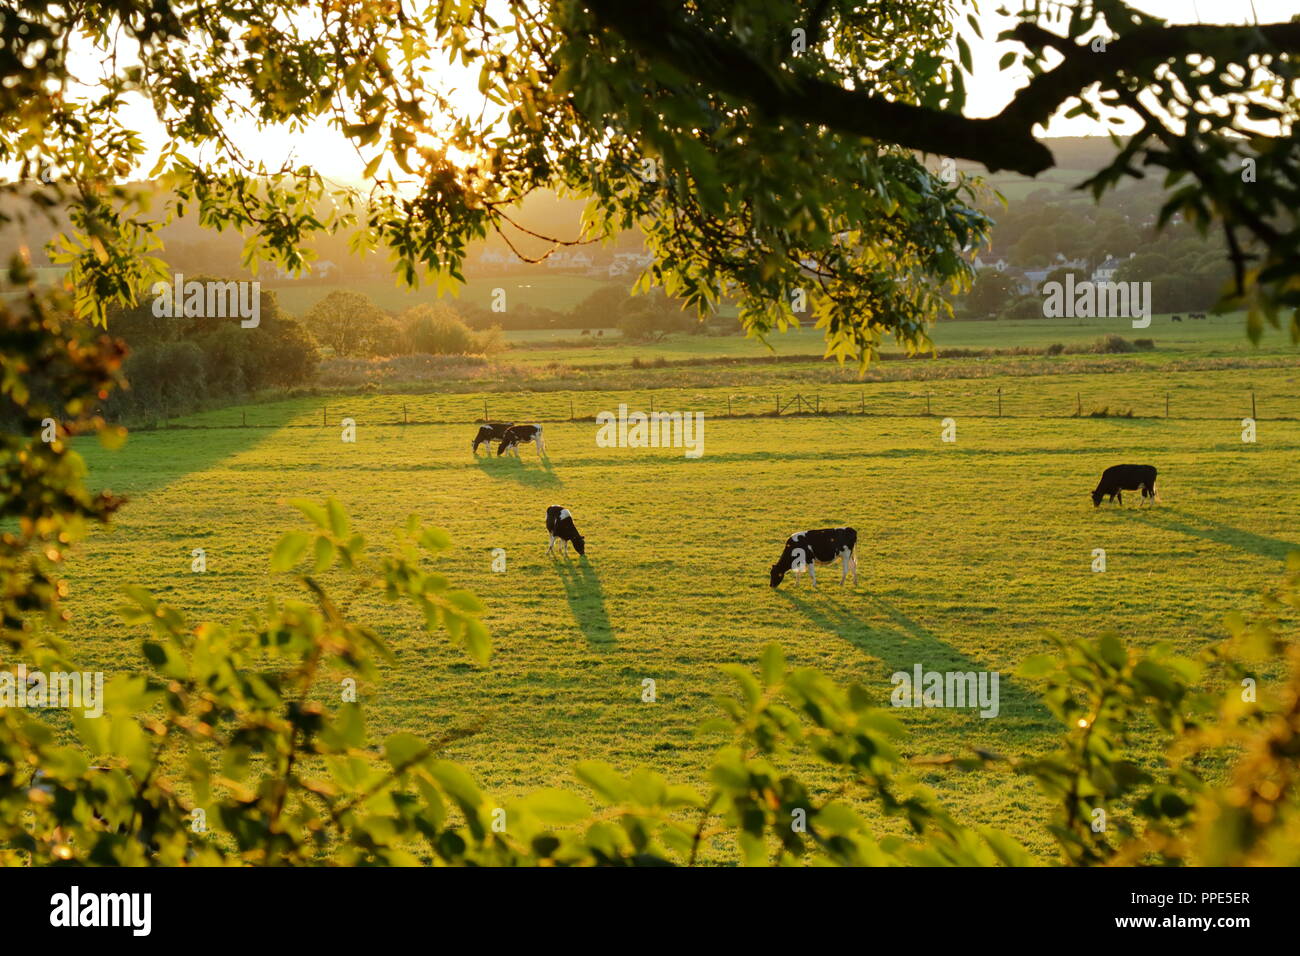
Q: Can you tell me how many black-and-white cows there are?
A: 5